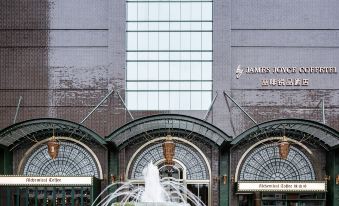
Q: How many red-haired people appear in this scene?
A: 0